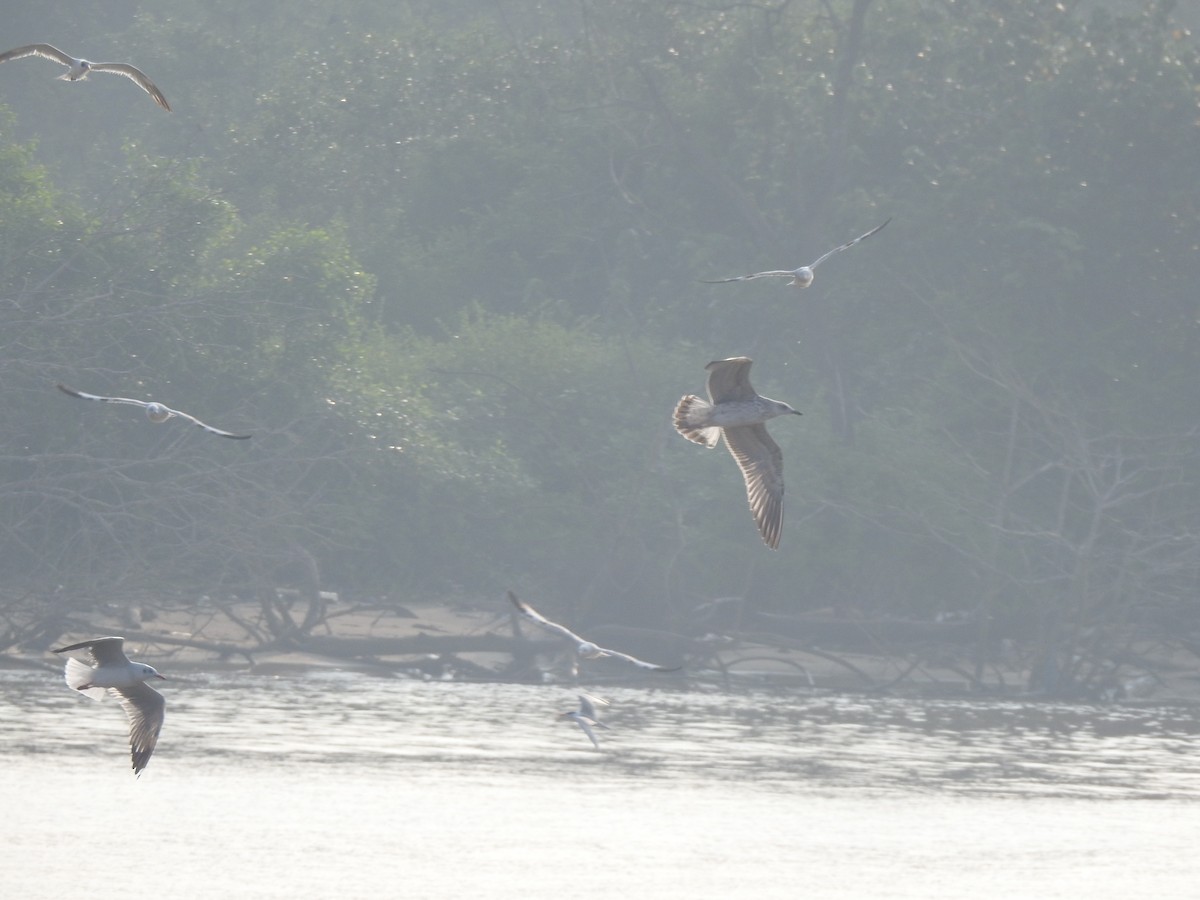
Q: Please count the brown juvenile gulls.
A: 1